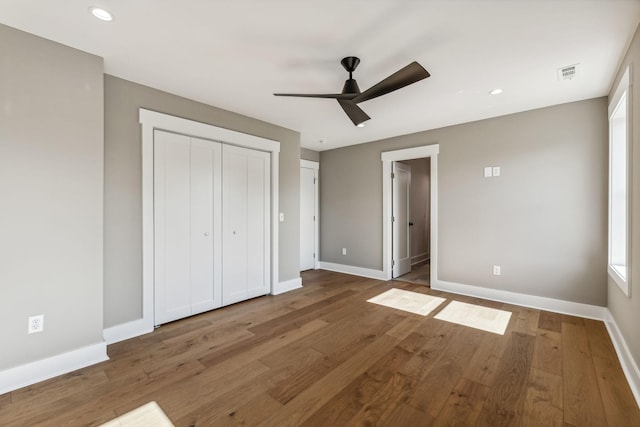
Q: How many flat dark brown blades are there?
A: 3